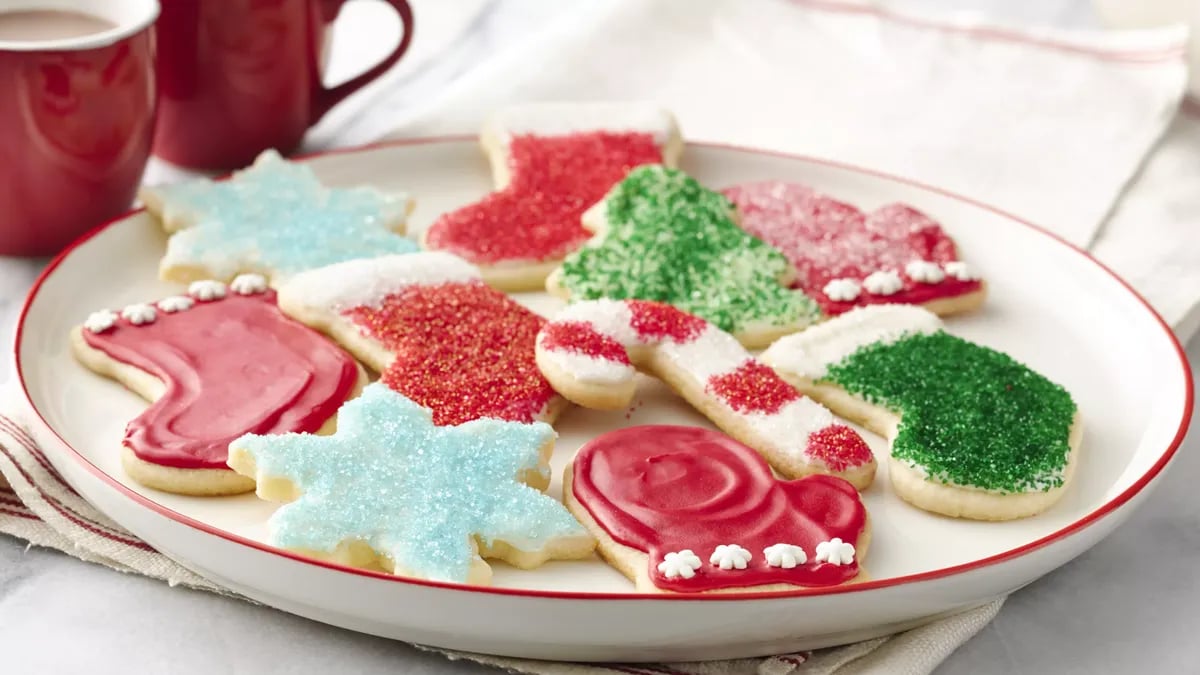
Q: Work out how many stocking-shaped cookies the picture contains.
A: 4